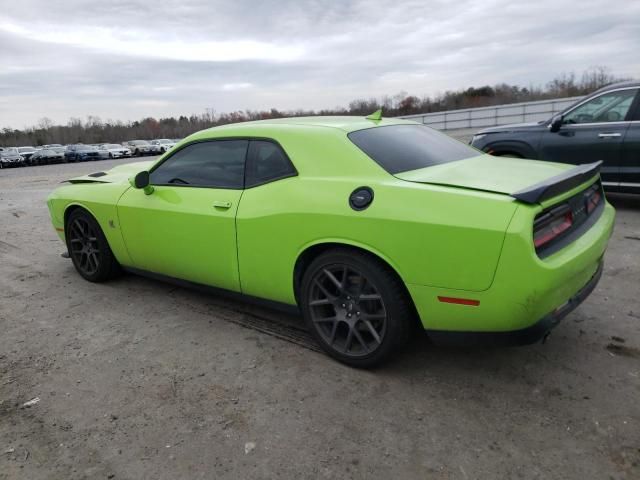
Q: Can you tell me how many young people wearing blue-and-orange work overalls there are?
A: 0